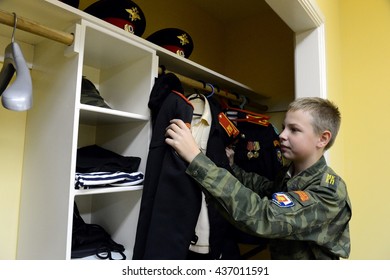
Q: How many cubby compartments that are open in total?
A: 3